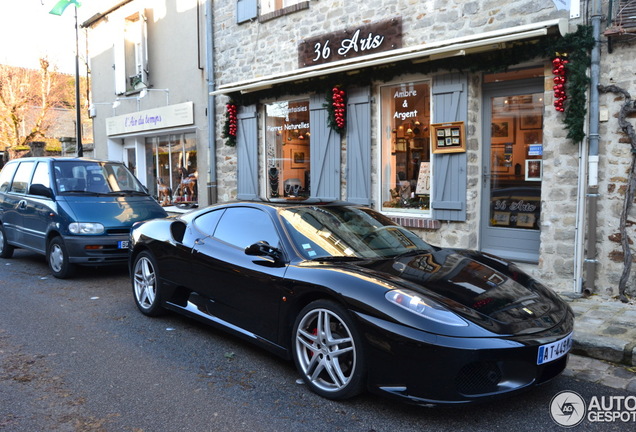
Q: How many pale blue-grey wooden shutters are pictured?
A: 5